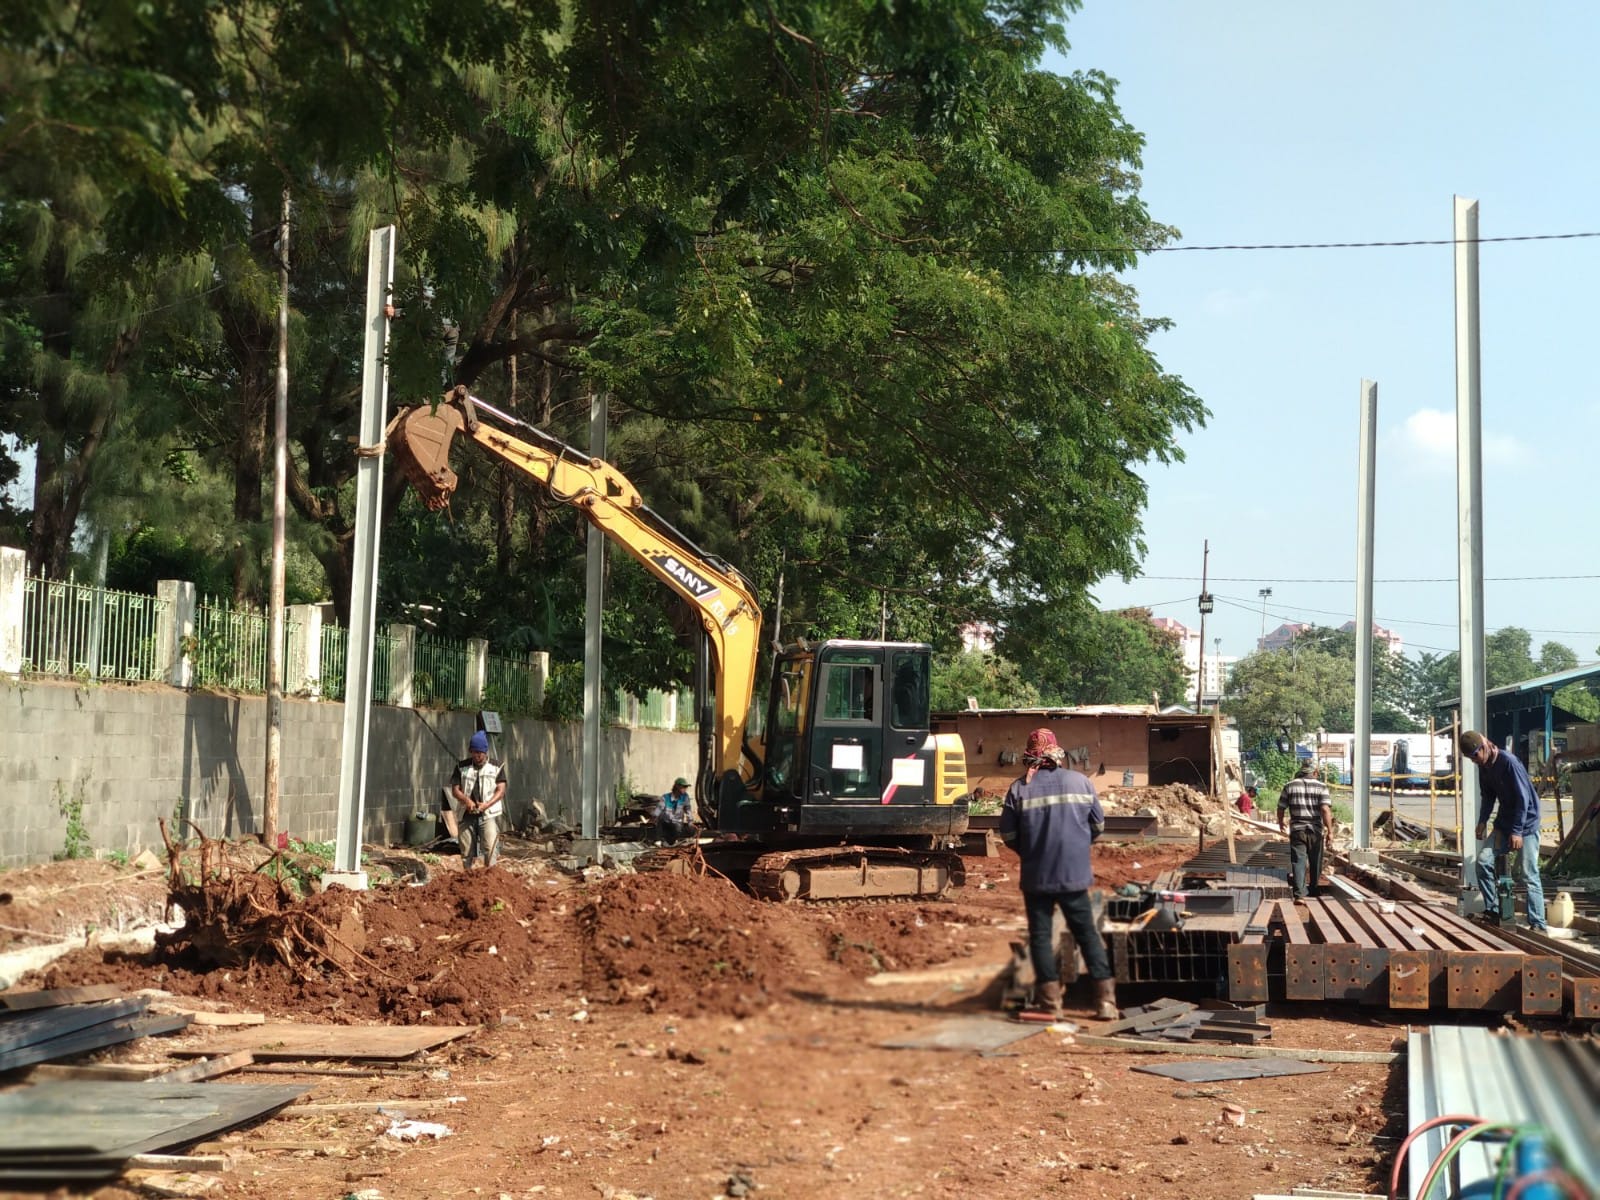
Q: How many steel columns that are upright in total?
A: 4